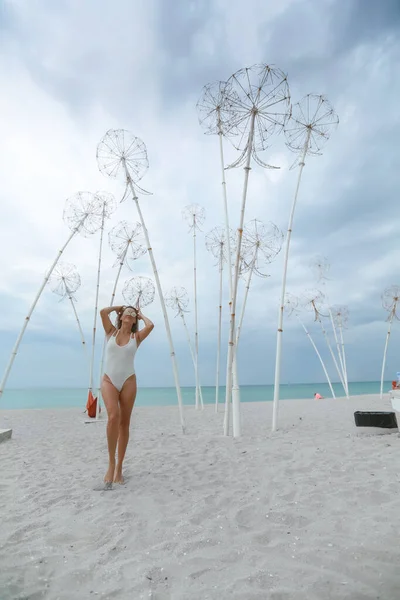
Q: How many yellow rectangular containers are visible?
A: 0